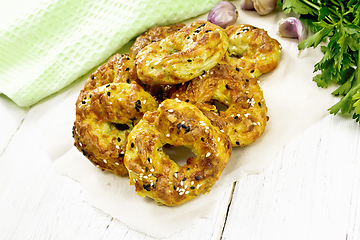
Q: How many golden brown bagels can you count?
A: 7